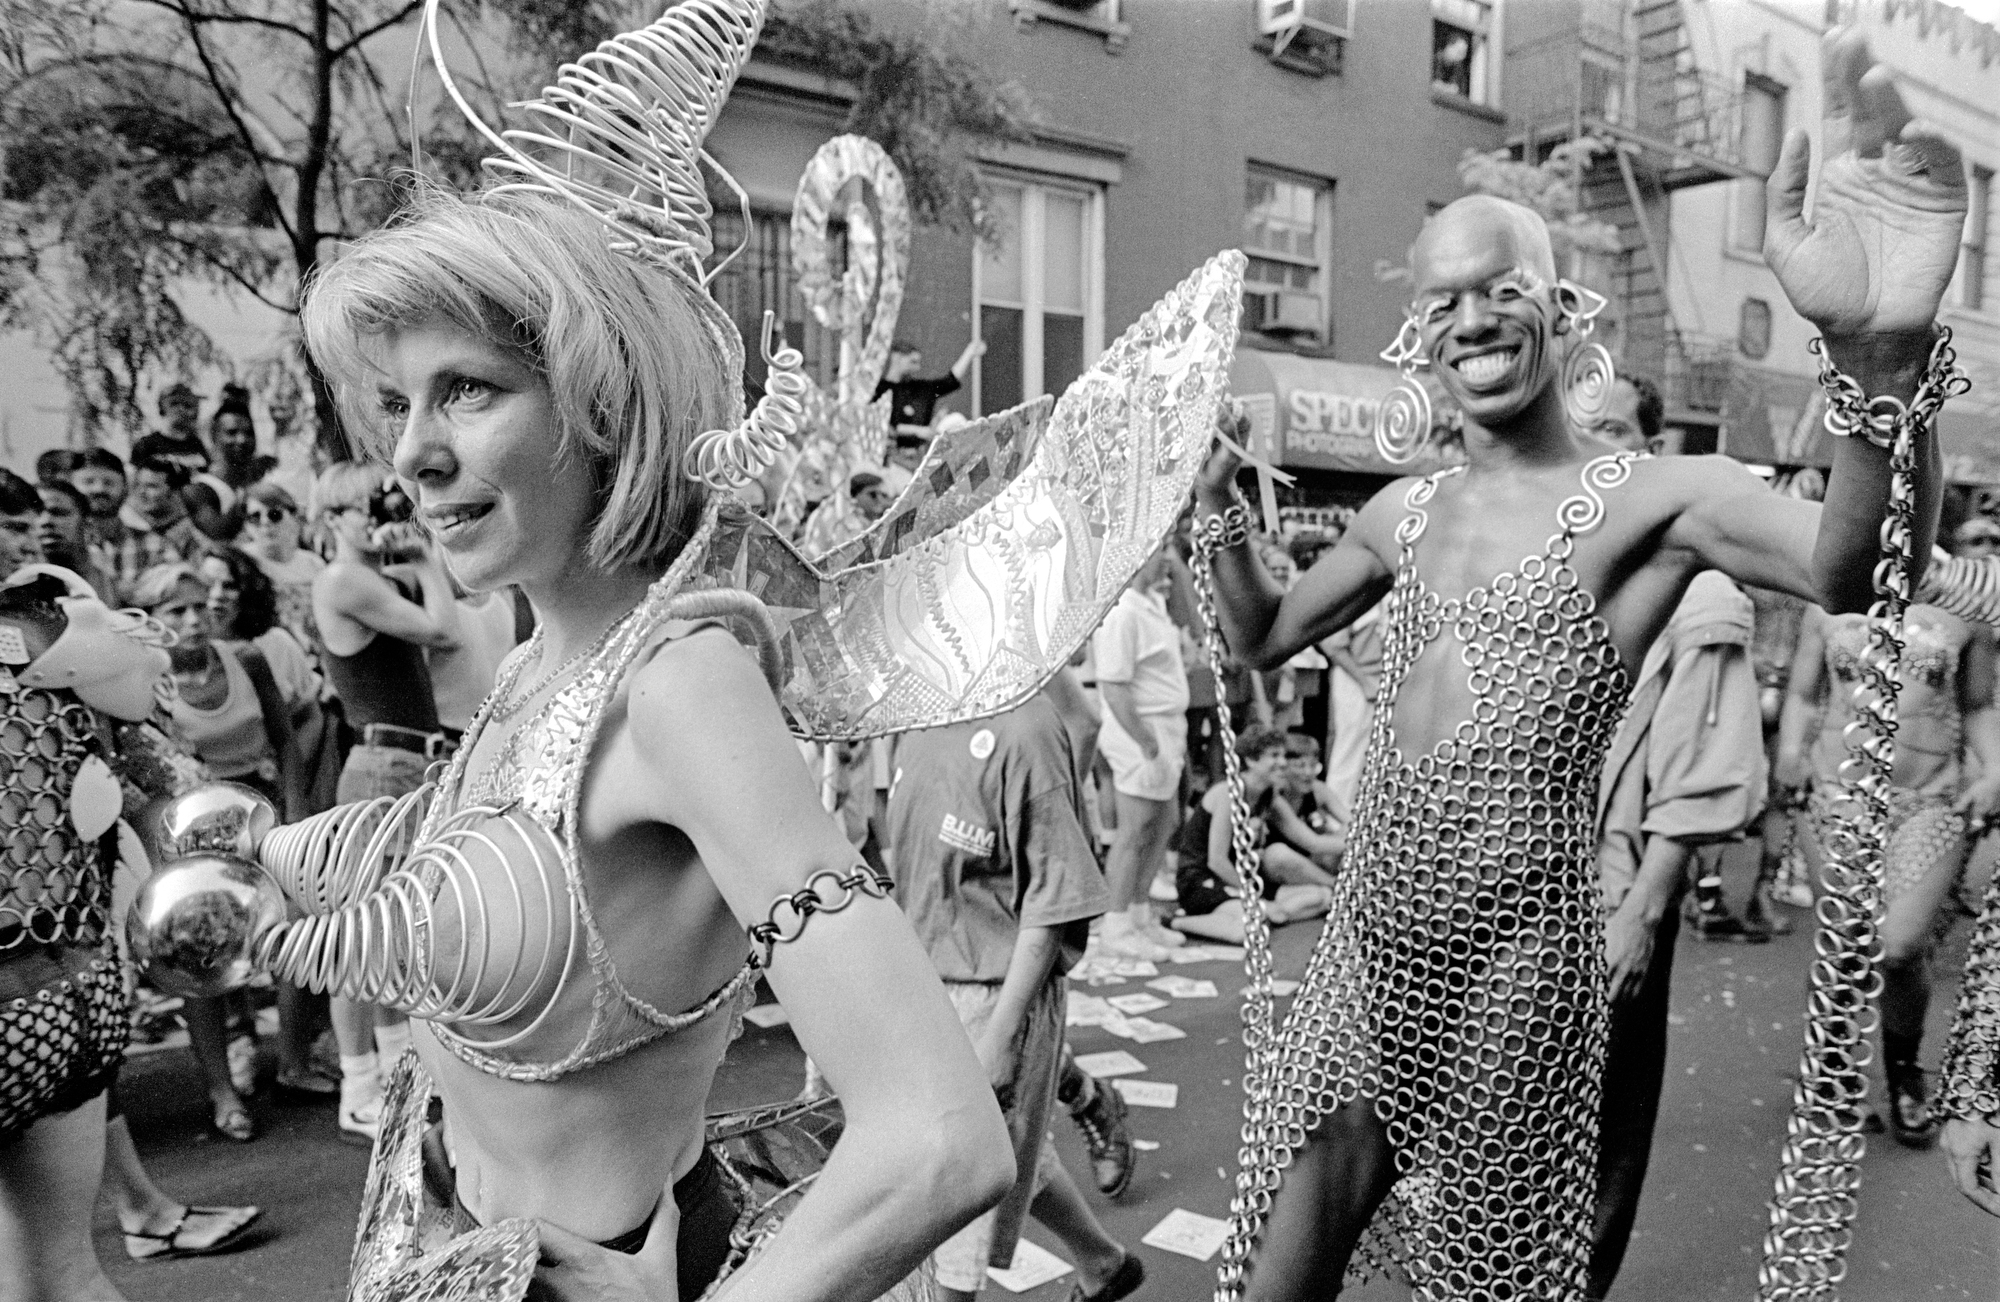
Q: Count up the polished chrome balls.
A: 2